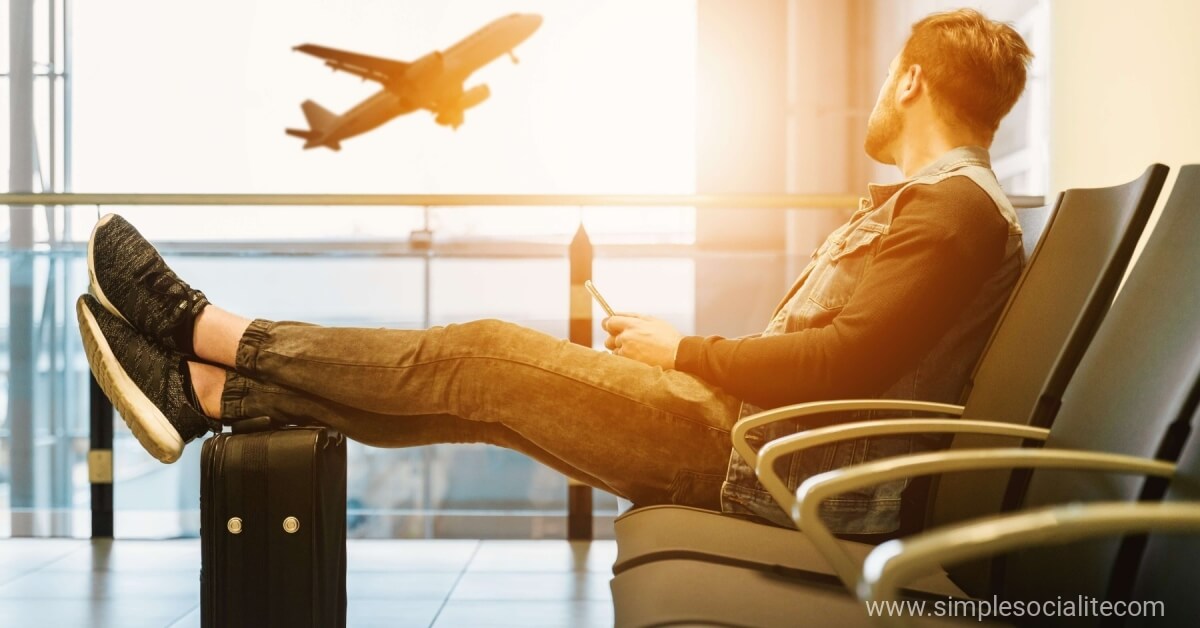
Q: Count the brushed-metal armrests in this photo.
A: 4